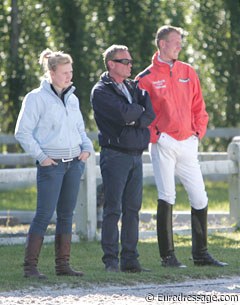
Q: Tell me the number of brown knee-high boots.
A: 2